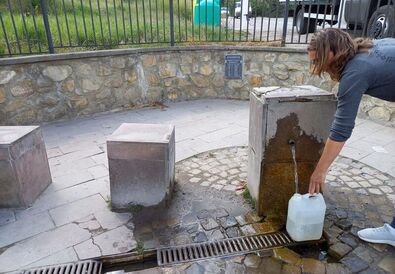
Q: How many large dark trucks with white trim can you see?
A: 1